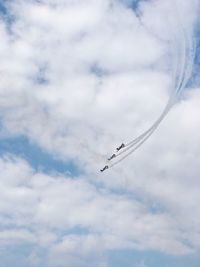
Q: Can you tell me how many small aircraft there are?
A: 3